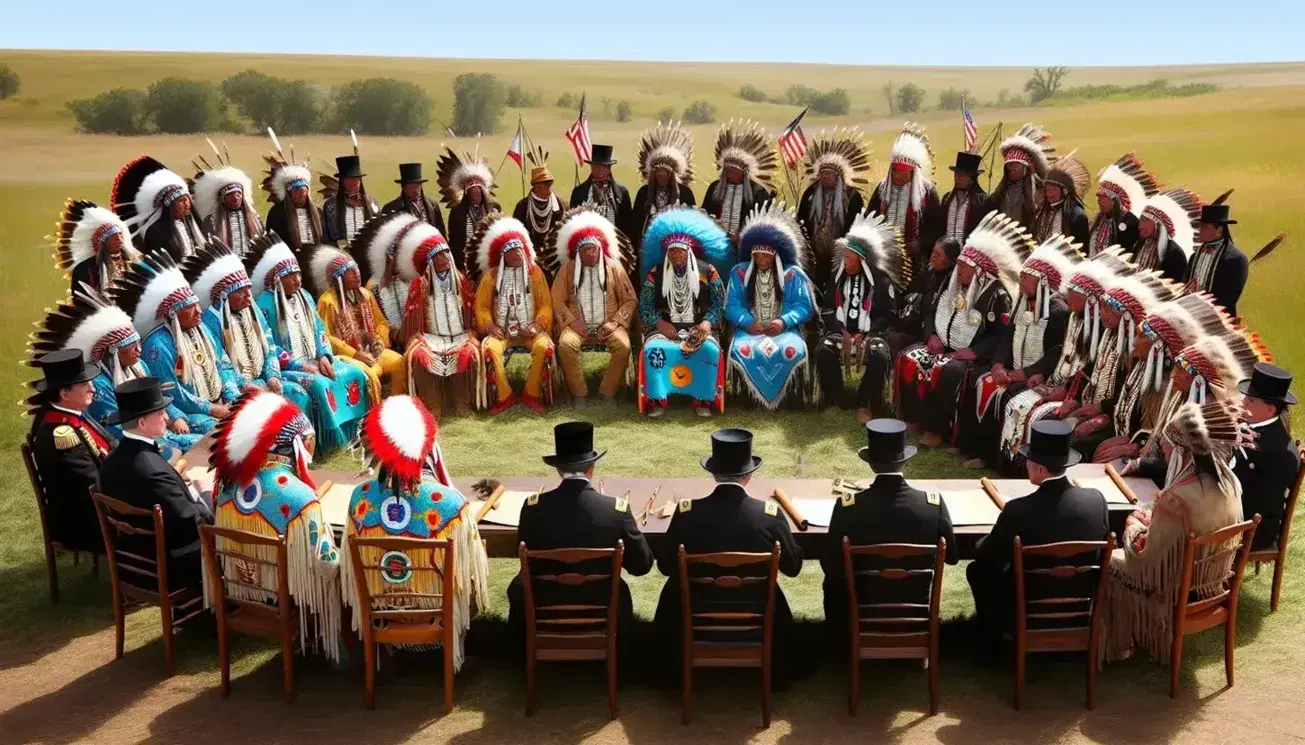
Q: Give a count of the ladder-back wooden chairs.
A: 10